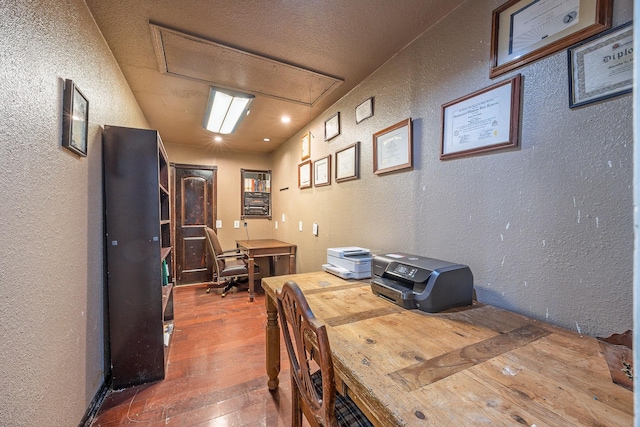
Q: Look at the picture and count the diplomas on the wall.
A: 10